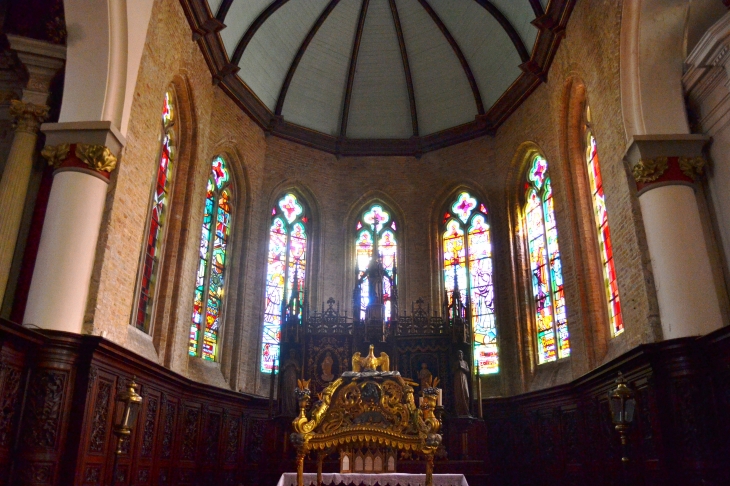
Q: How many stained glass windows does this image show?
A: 7